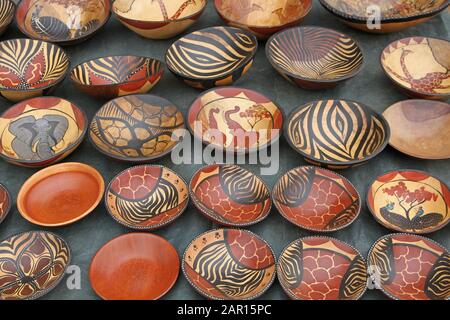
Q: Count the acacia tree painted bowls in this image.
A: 2